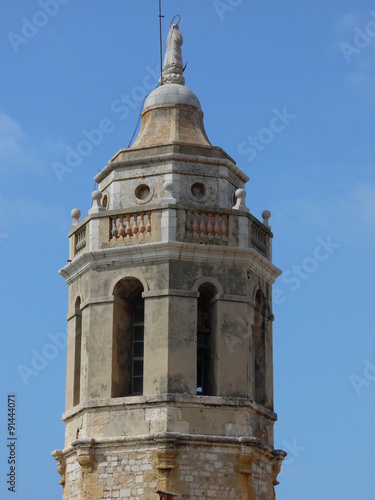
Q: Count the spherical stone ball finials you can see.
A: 5